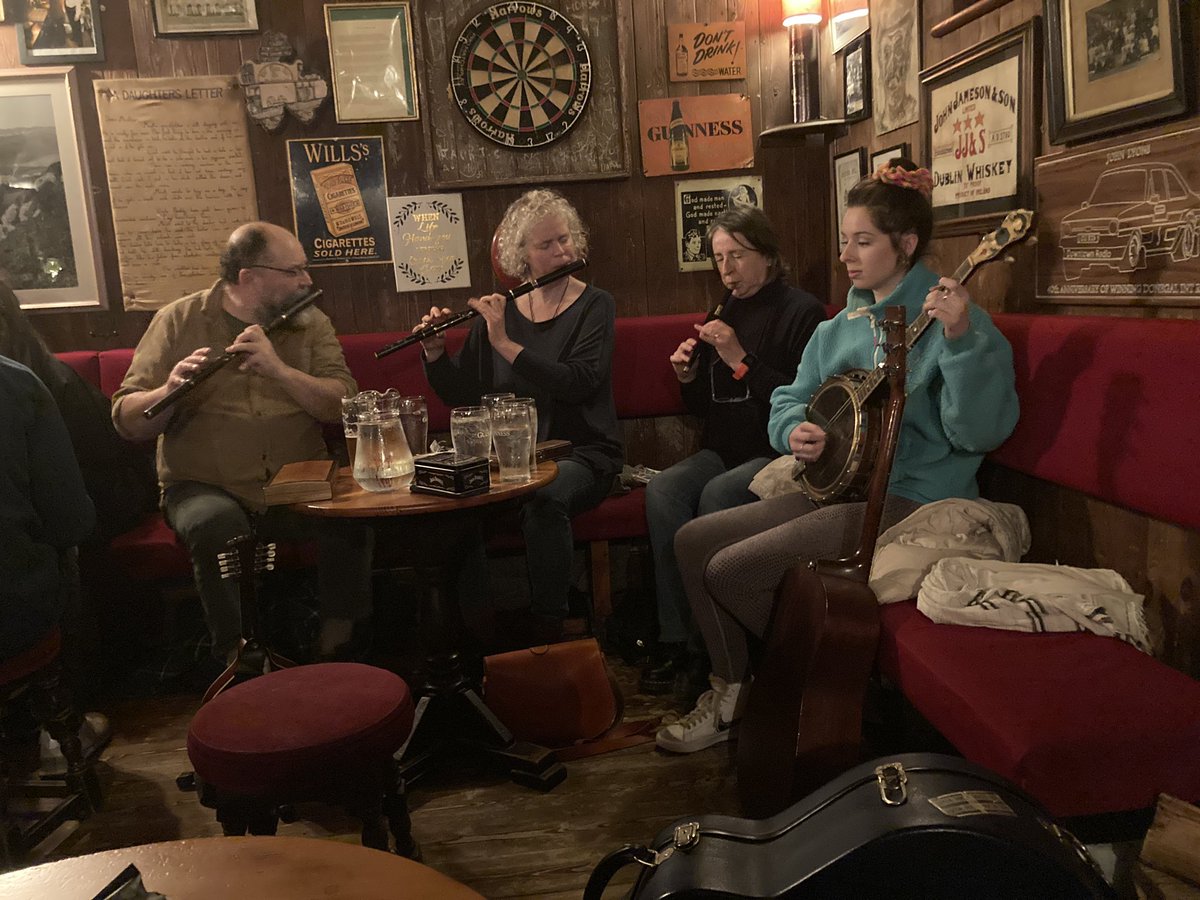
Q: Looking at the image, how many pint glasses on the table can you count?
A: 6